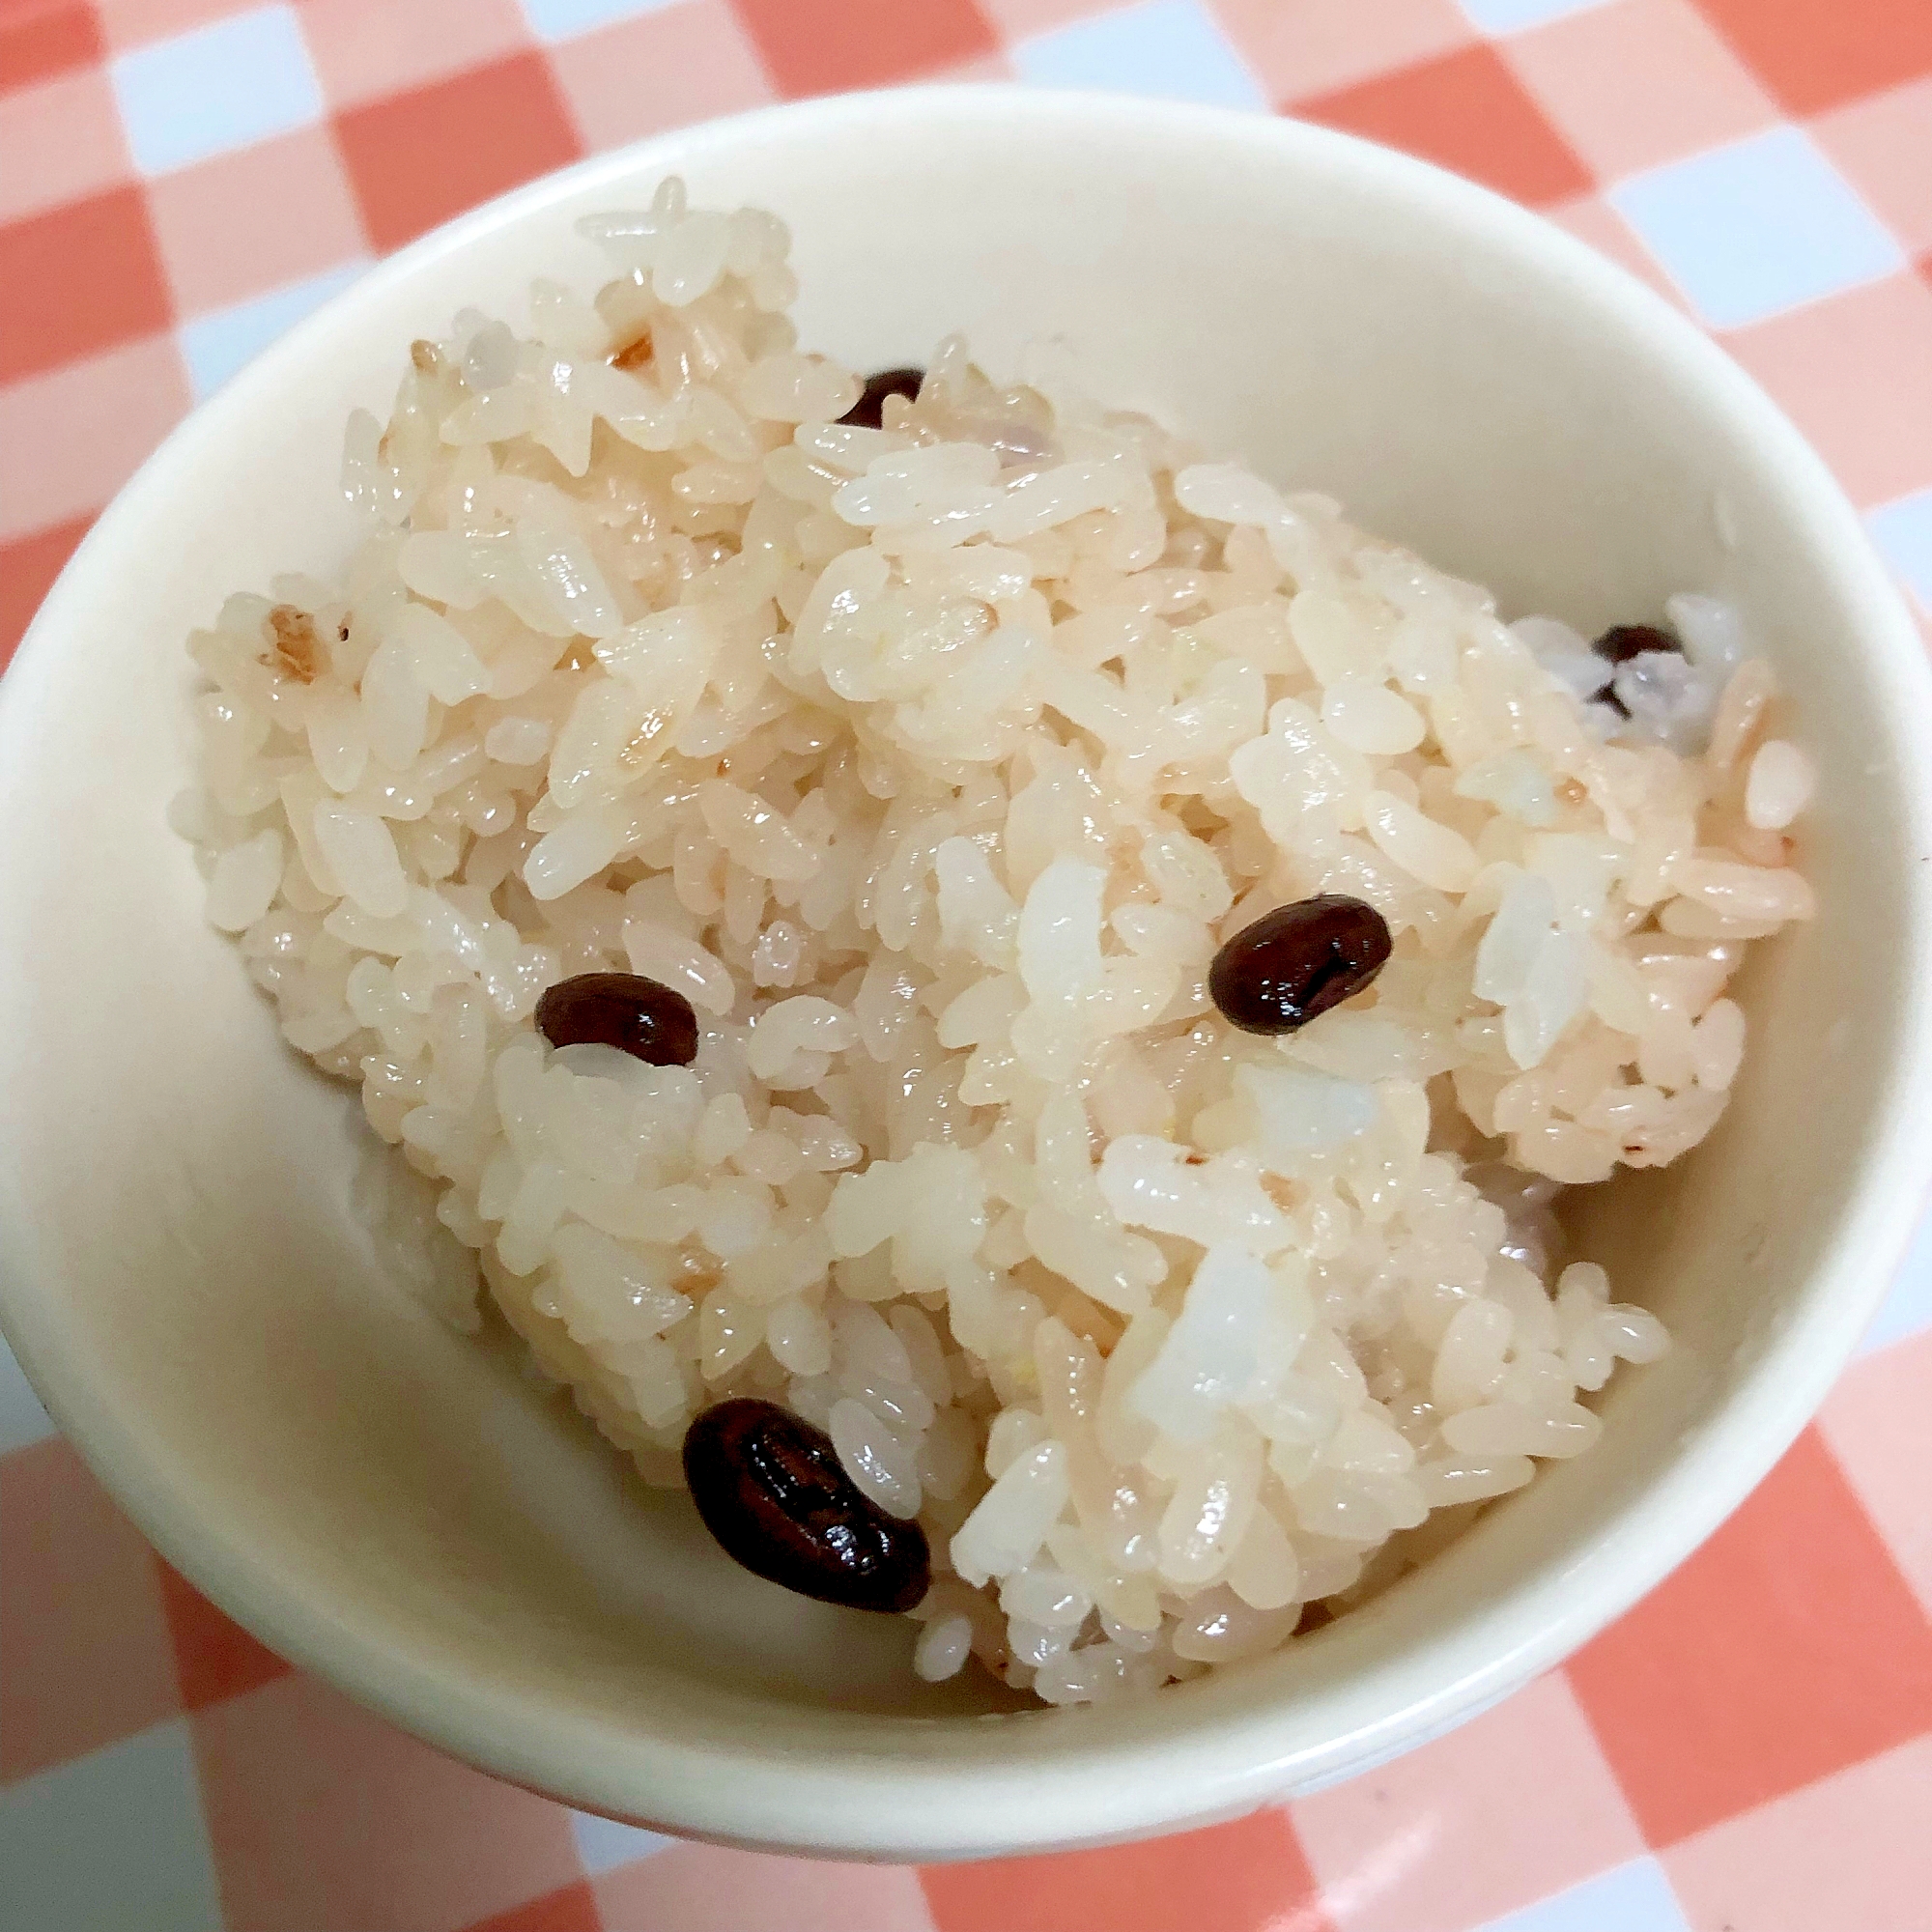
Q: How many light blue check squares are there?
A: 12